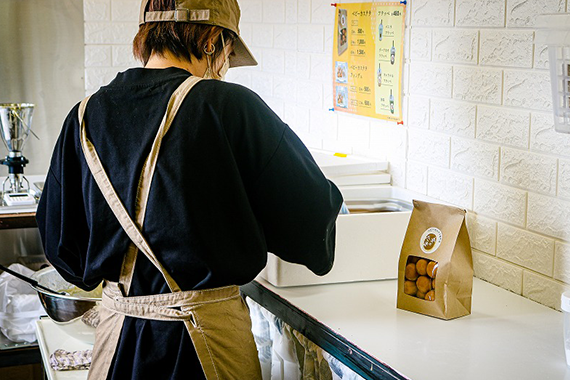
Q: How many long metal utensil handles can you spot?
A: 1